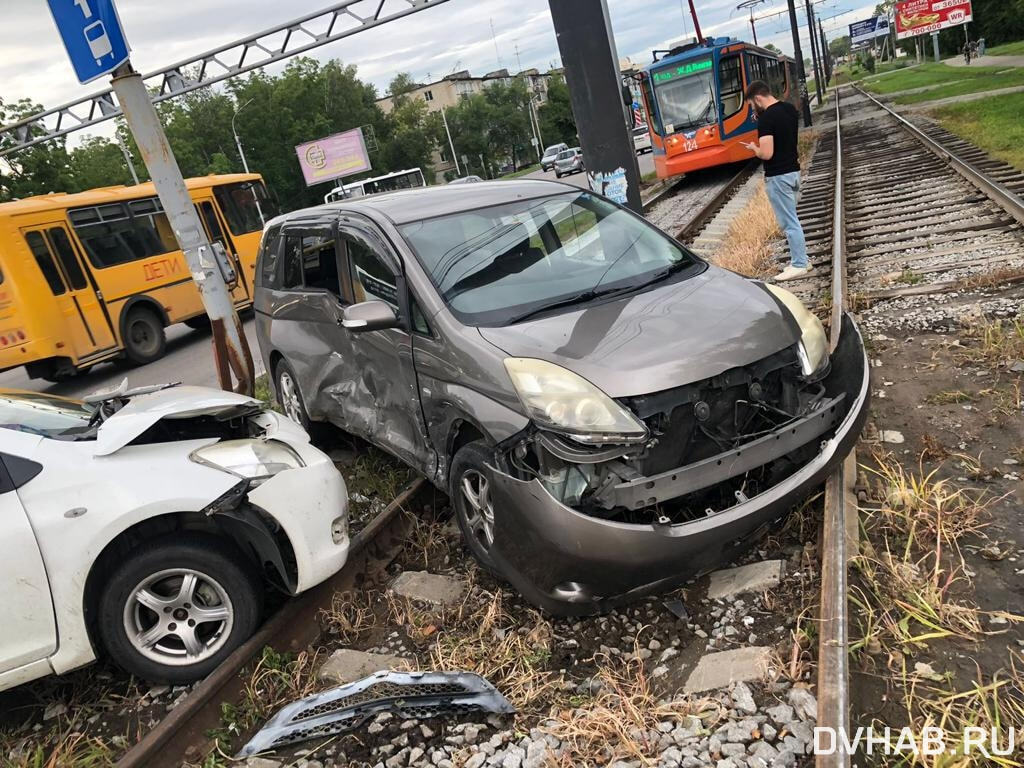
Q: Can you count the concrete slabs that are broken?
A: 4